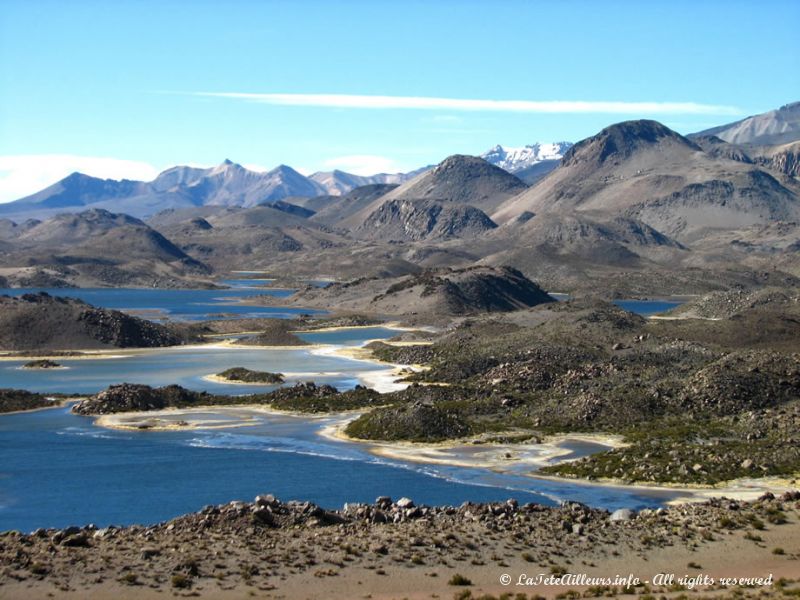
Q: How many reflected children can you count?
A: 0